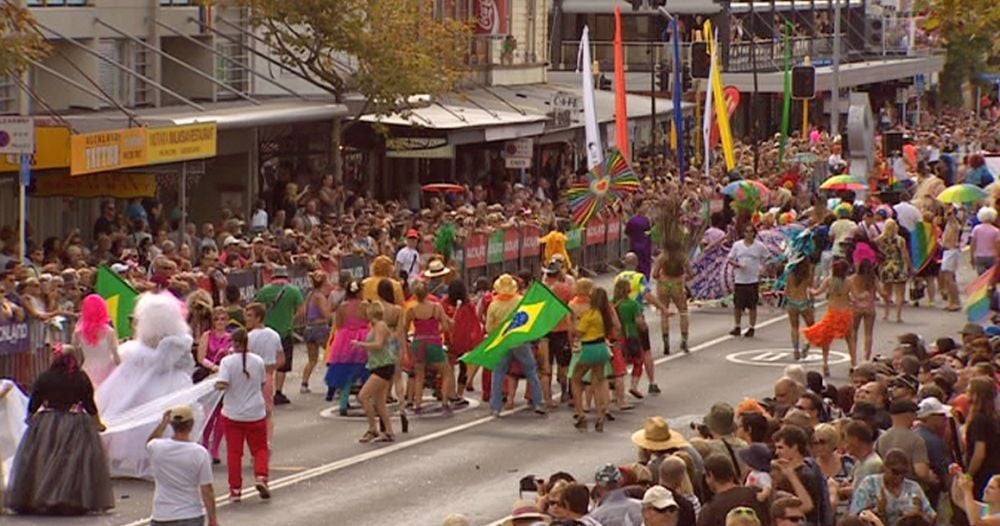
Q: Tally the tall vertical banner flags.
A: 6